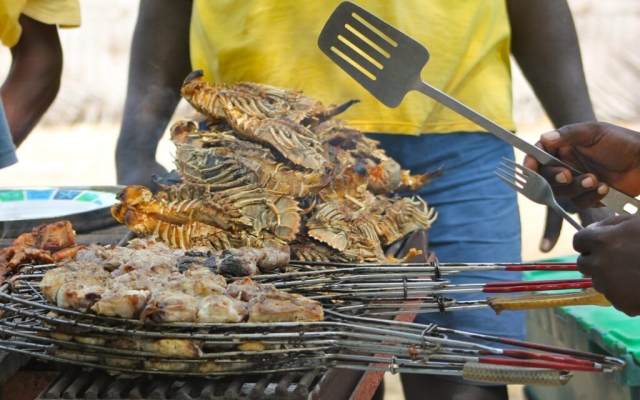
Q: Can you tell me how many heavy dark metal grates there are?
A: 1